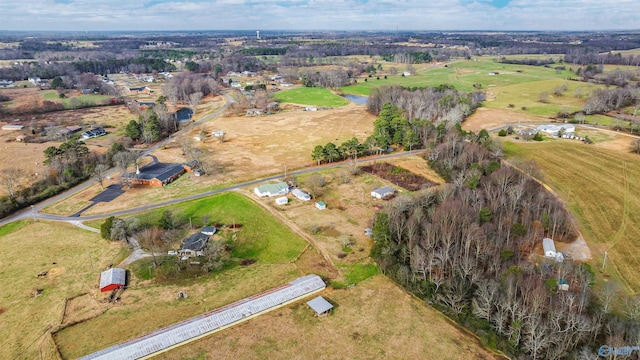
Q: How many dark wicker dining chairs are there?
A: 0